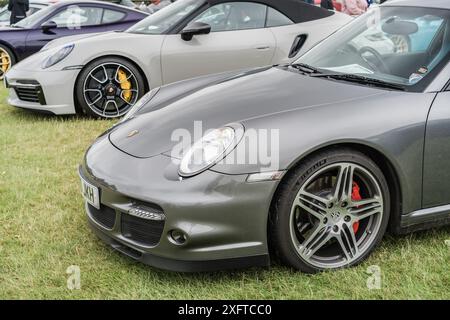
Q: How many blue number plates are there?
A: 0